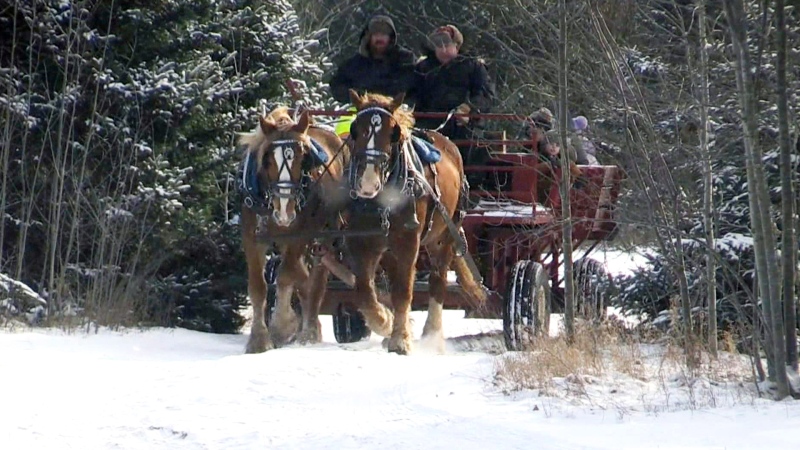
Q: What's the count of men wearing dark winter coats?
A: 2